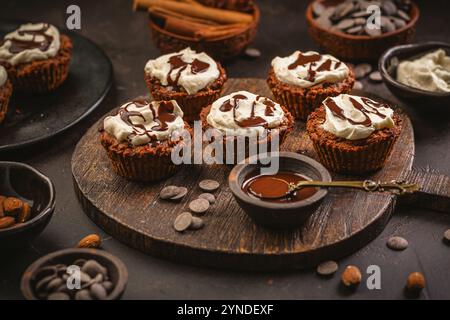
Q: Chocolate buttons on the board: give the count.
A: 7